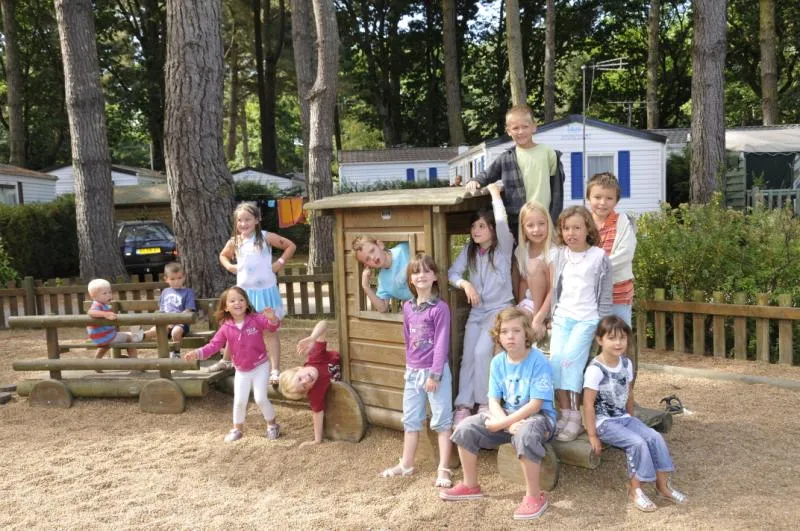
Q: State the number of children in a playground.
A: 14